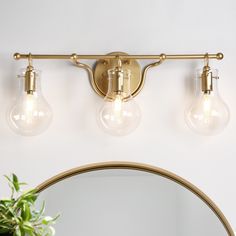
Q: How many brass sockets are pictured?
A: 3